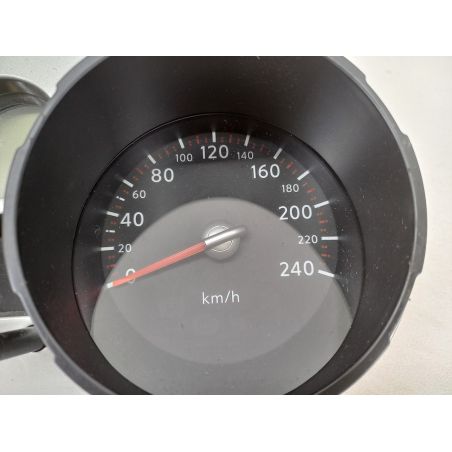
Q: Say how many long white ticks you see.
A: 12